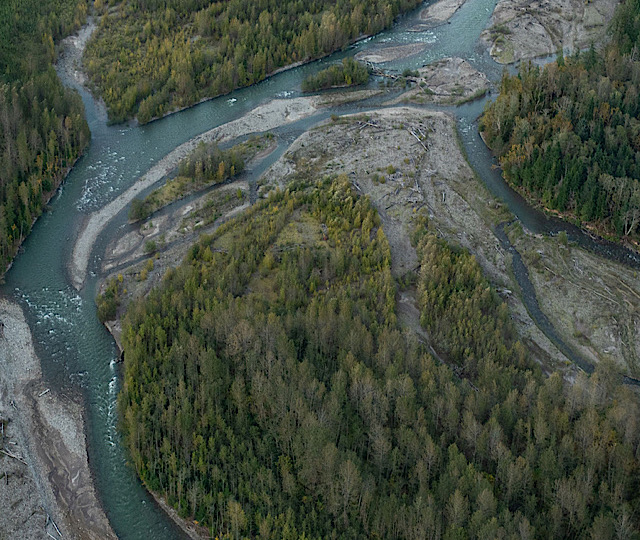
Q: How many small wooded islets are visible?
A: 2